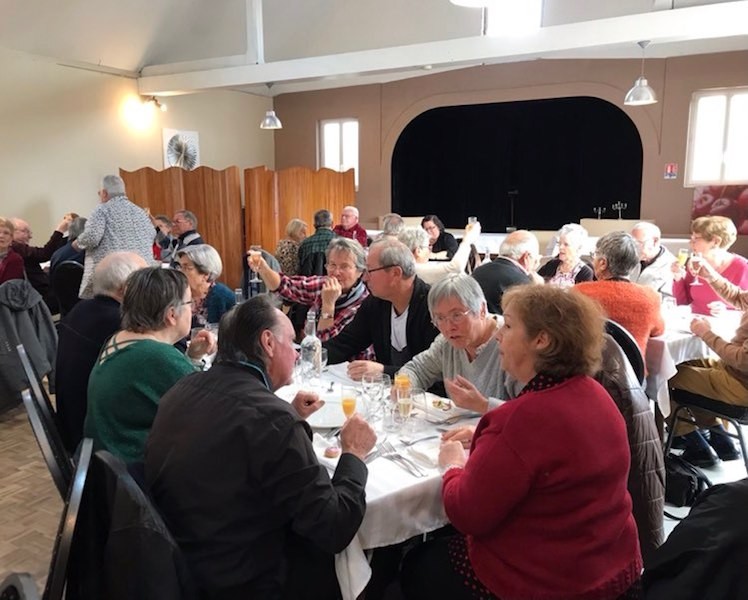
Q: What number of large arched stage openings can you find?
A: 1